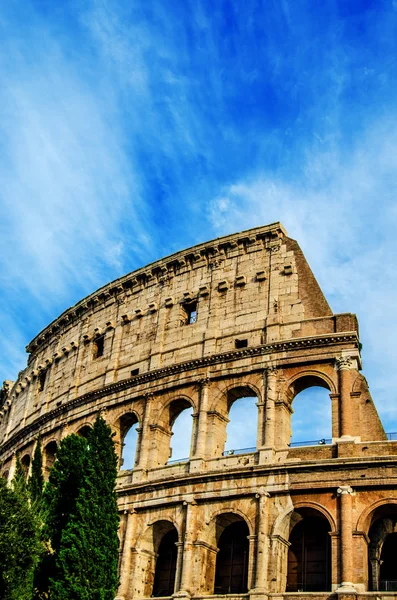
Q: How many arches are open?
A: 4